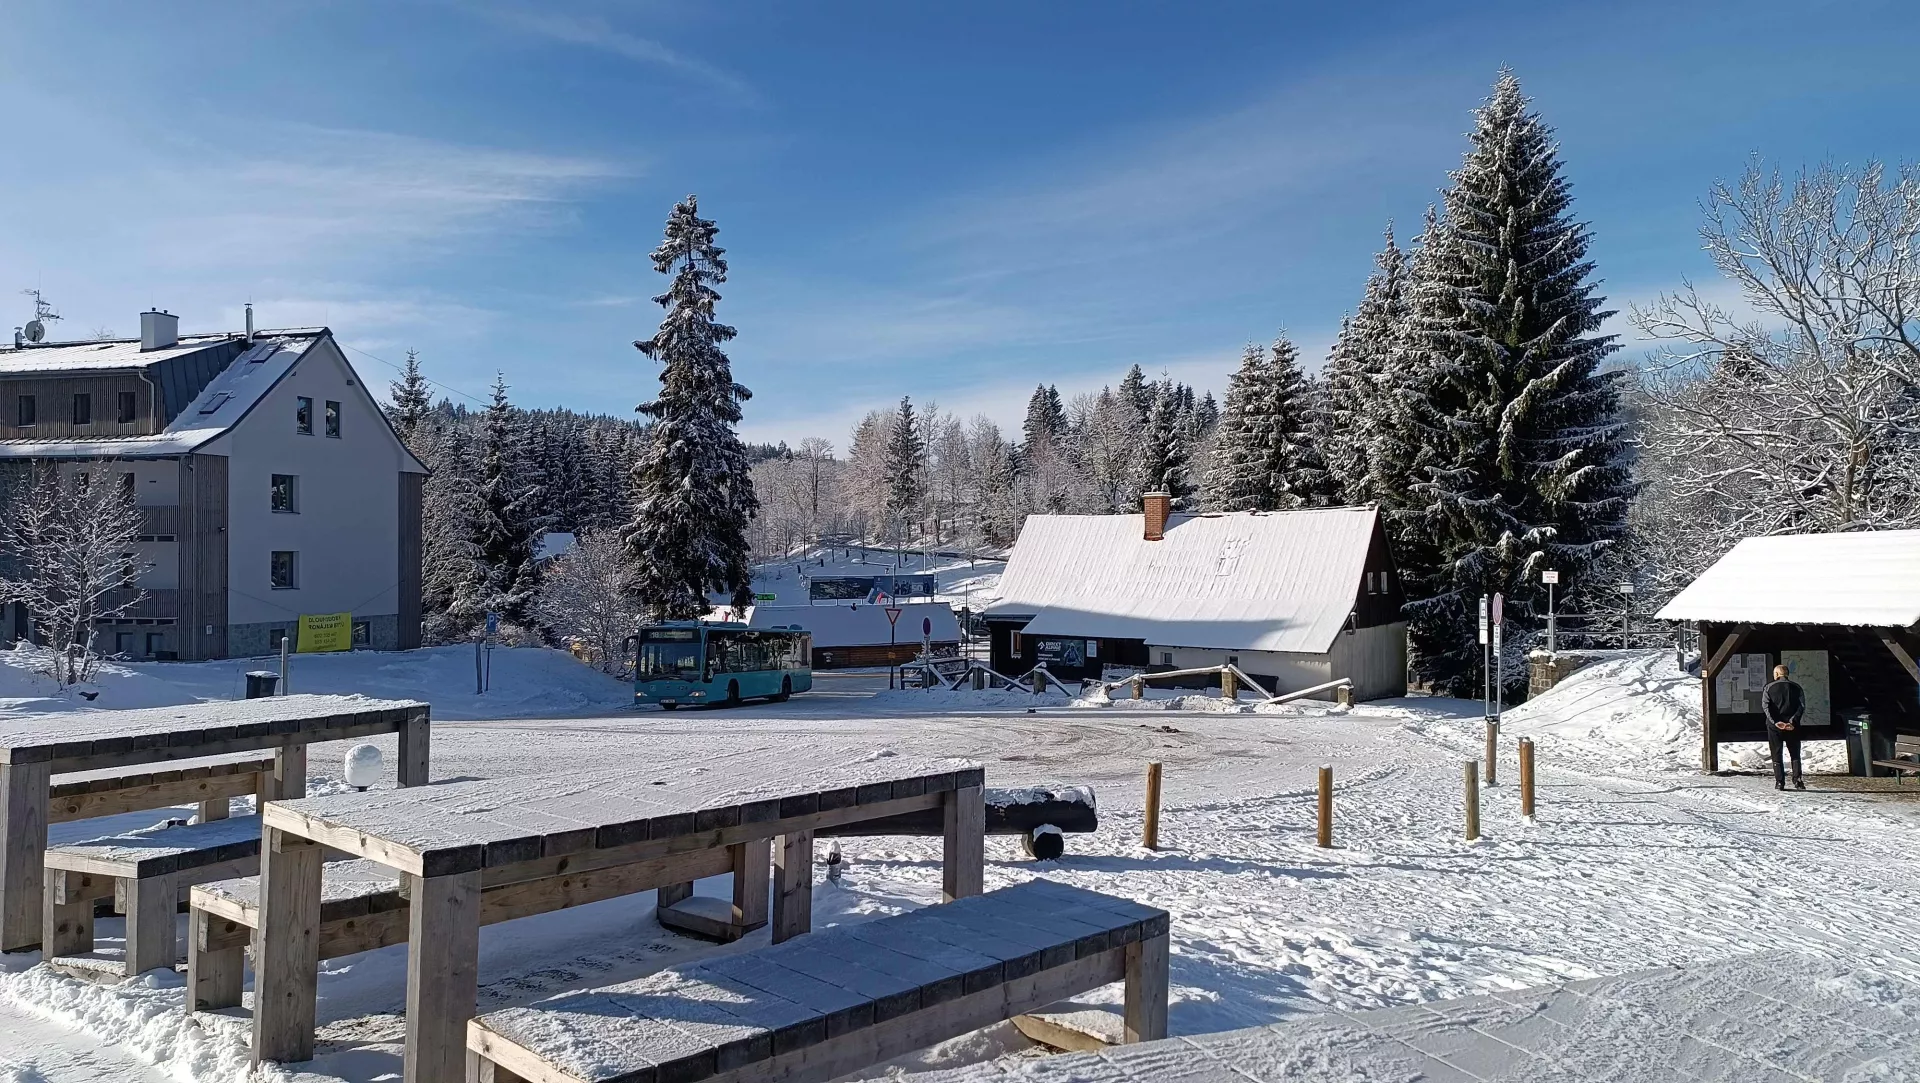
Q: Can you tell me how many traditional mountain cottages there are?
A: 1